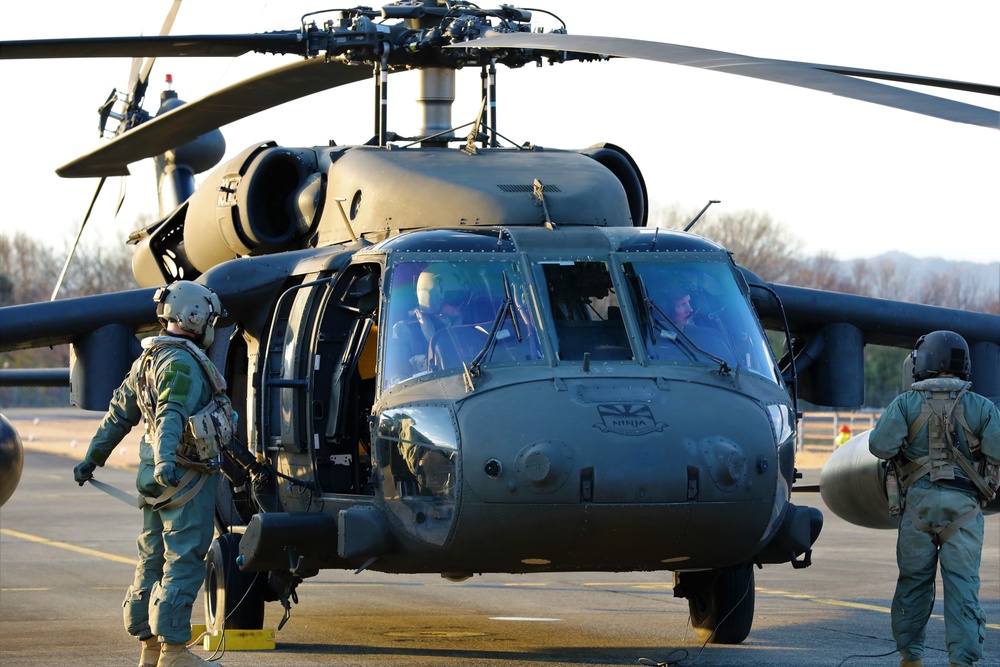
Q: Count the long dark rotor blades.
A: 4